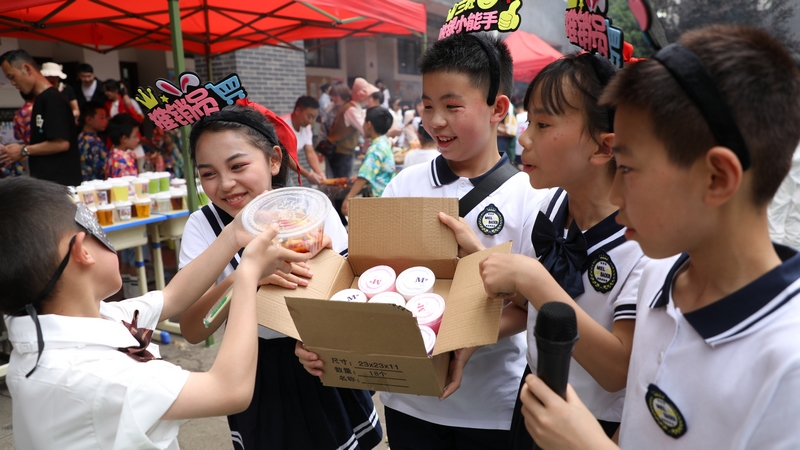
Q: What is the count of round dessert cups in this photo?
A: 6